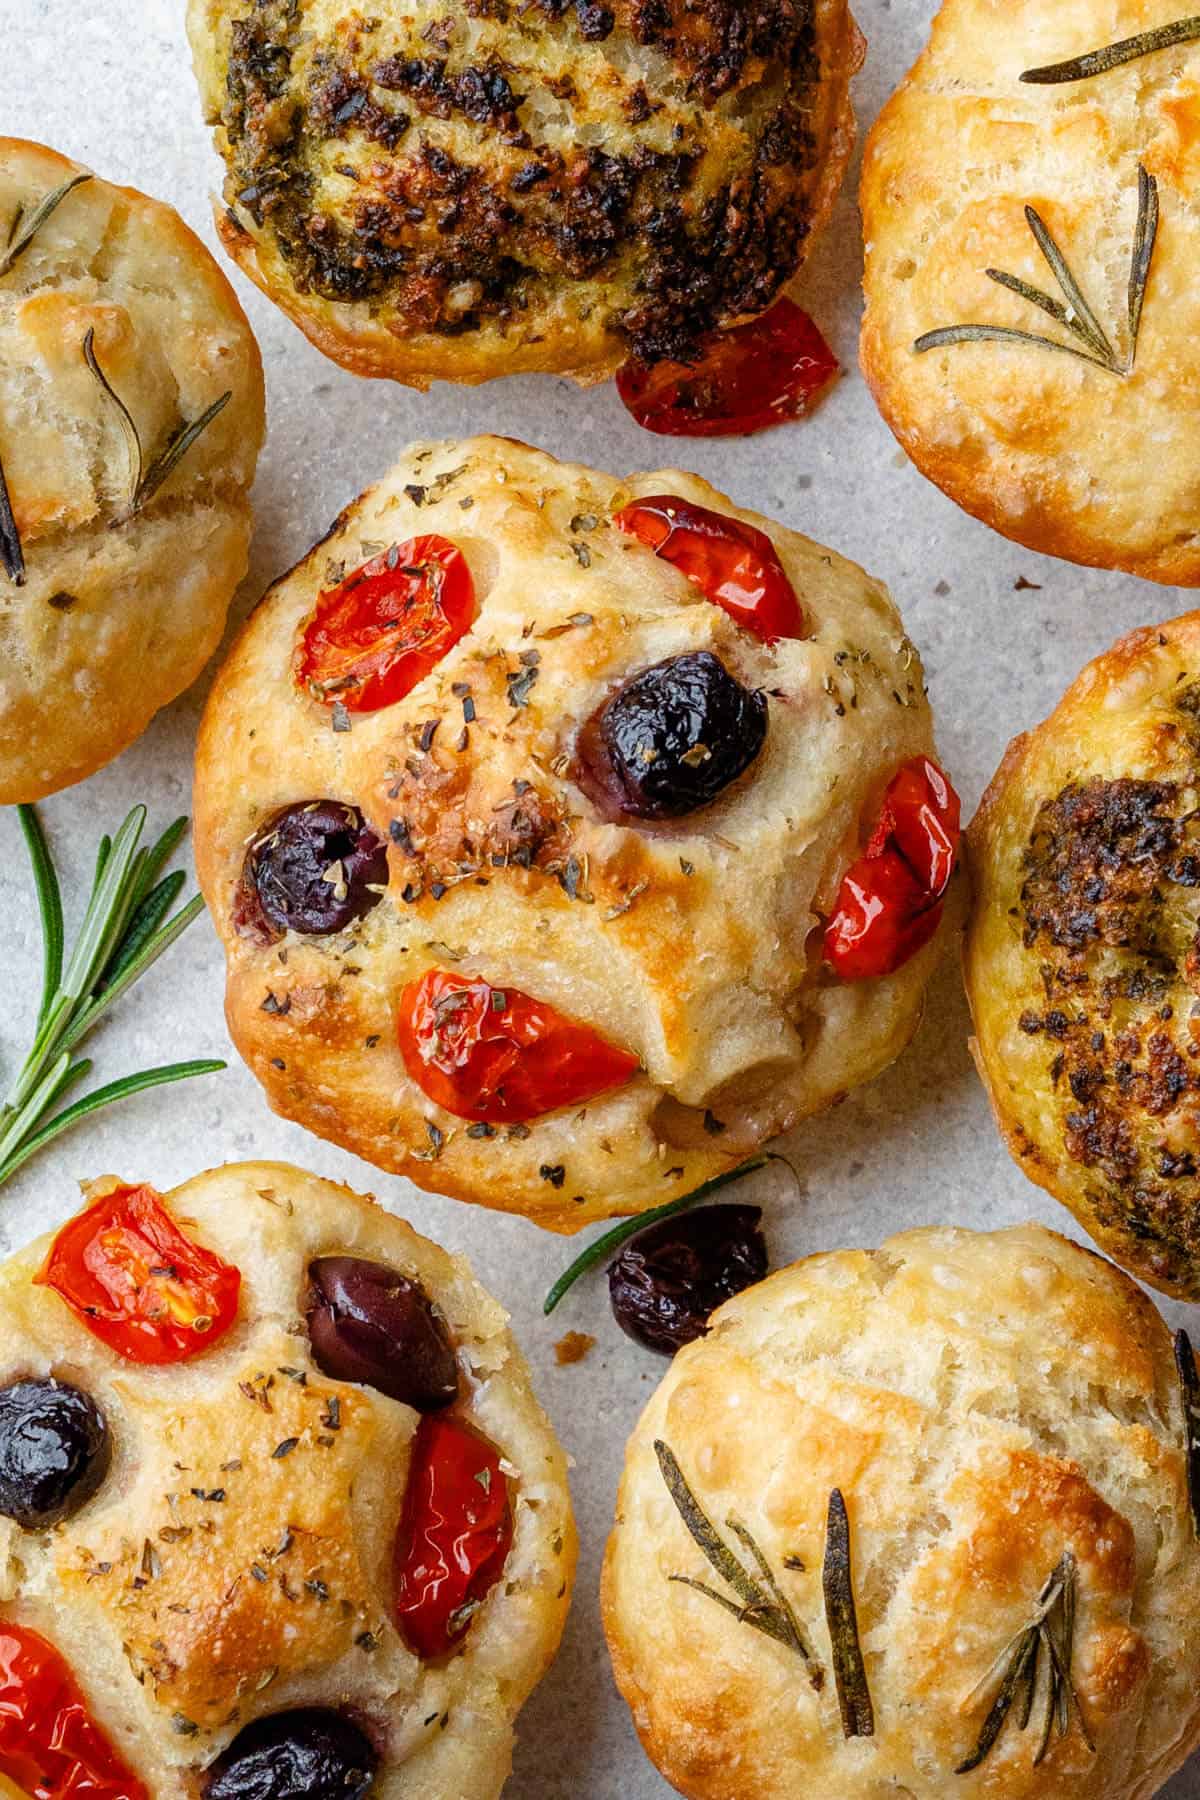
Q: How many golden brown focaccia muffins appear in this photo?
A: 7